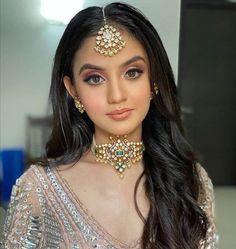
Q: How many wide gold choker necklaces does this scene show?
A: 1